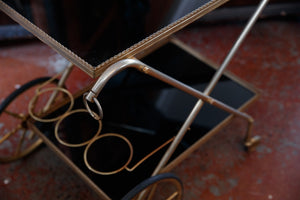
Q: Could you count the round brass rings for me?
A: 3